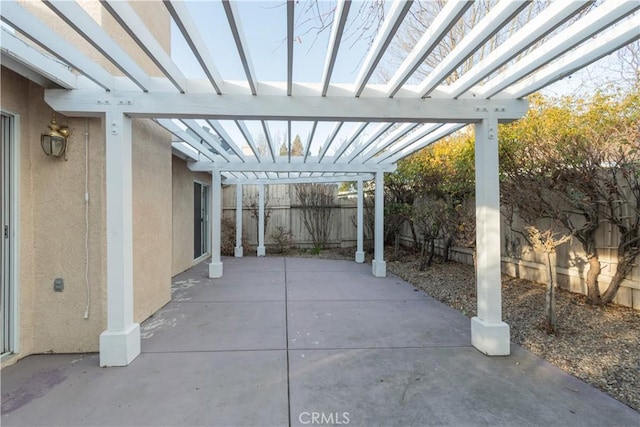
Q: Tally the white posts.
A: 7